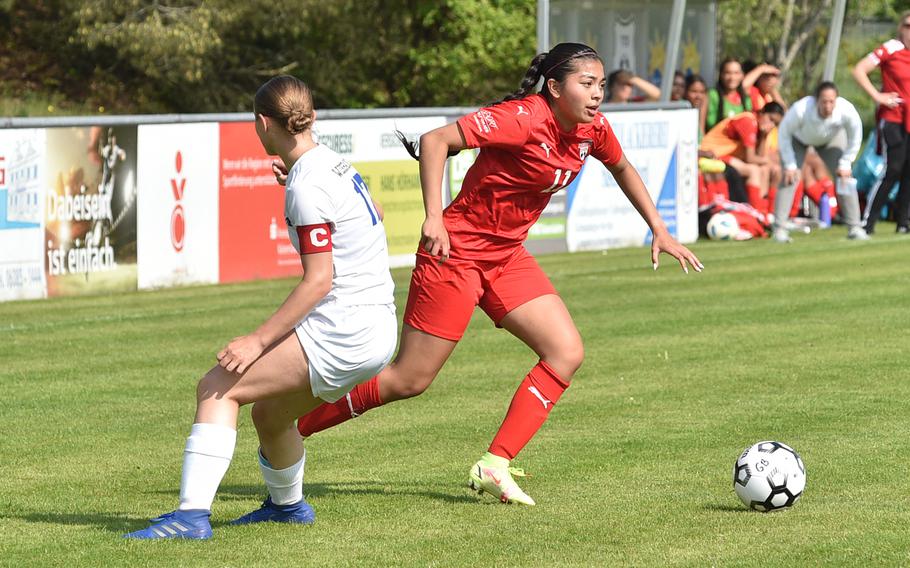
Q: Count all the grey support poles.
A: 3